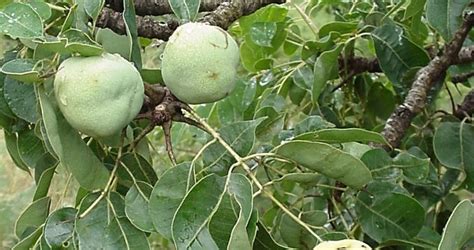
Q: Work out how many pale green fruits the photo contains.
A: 2